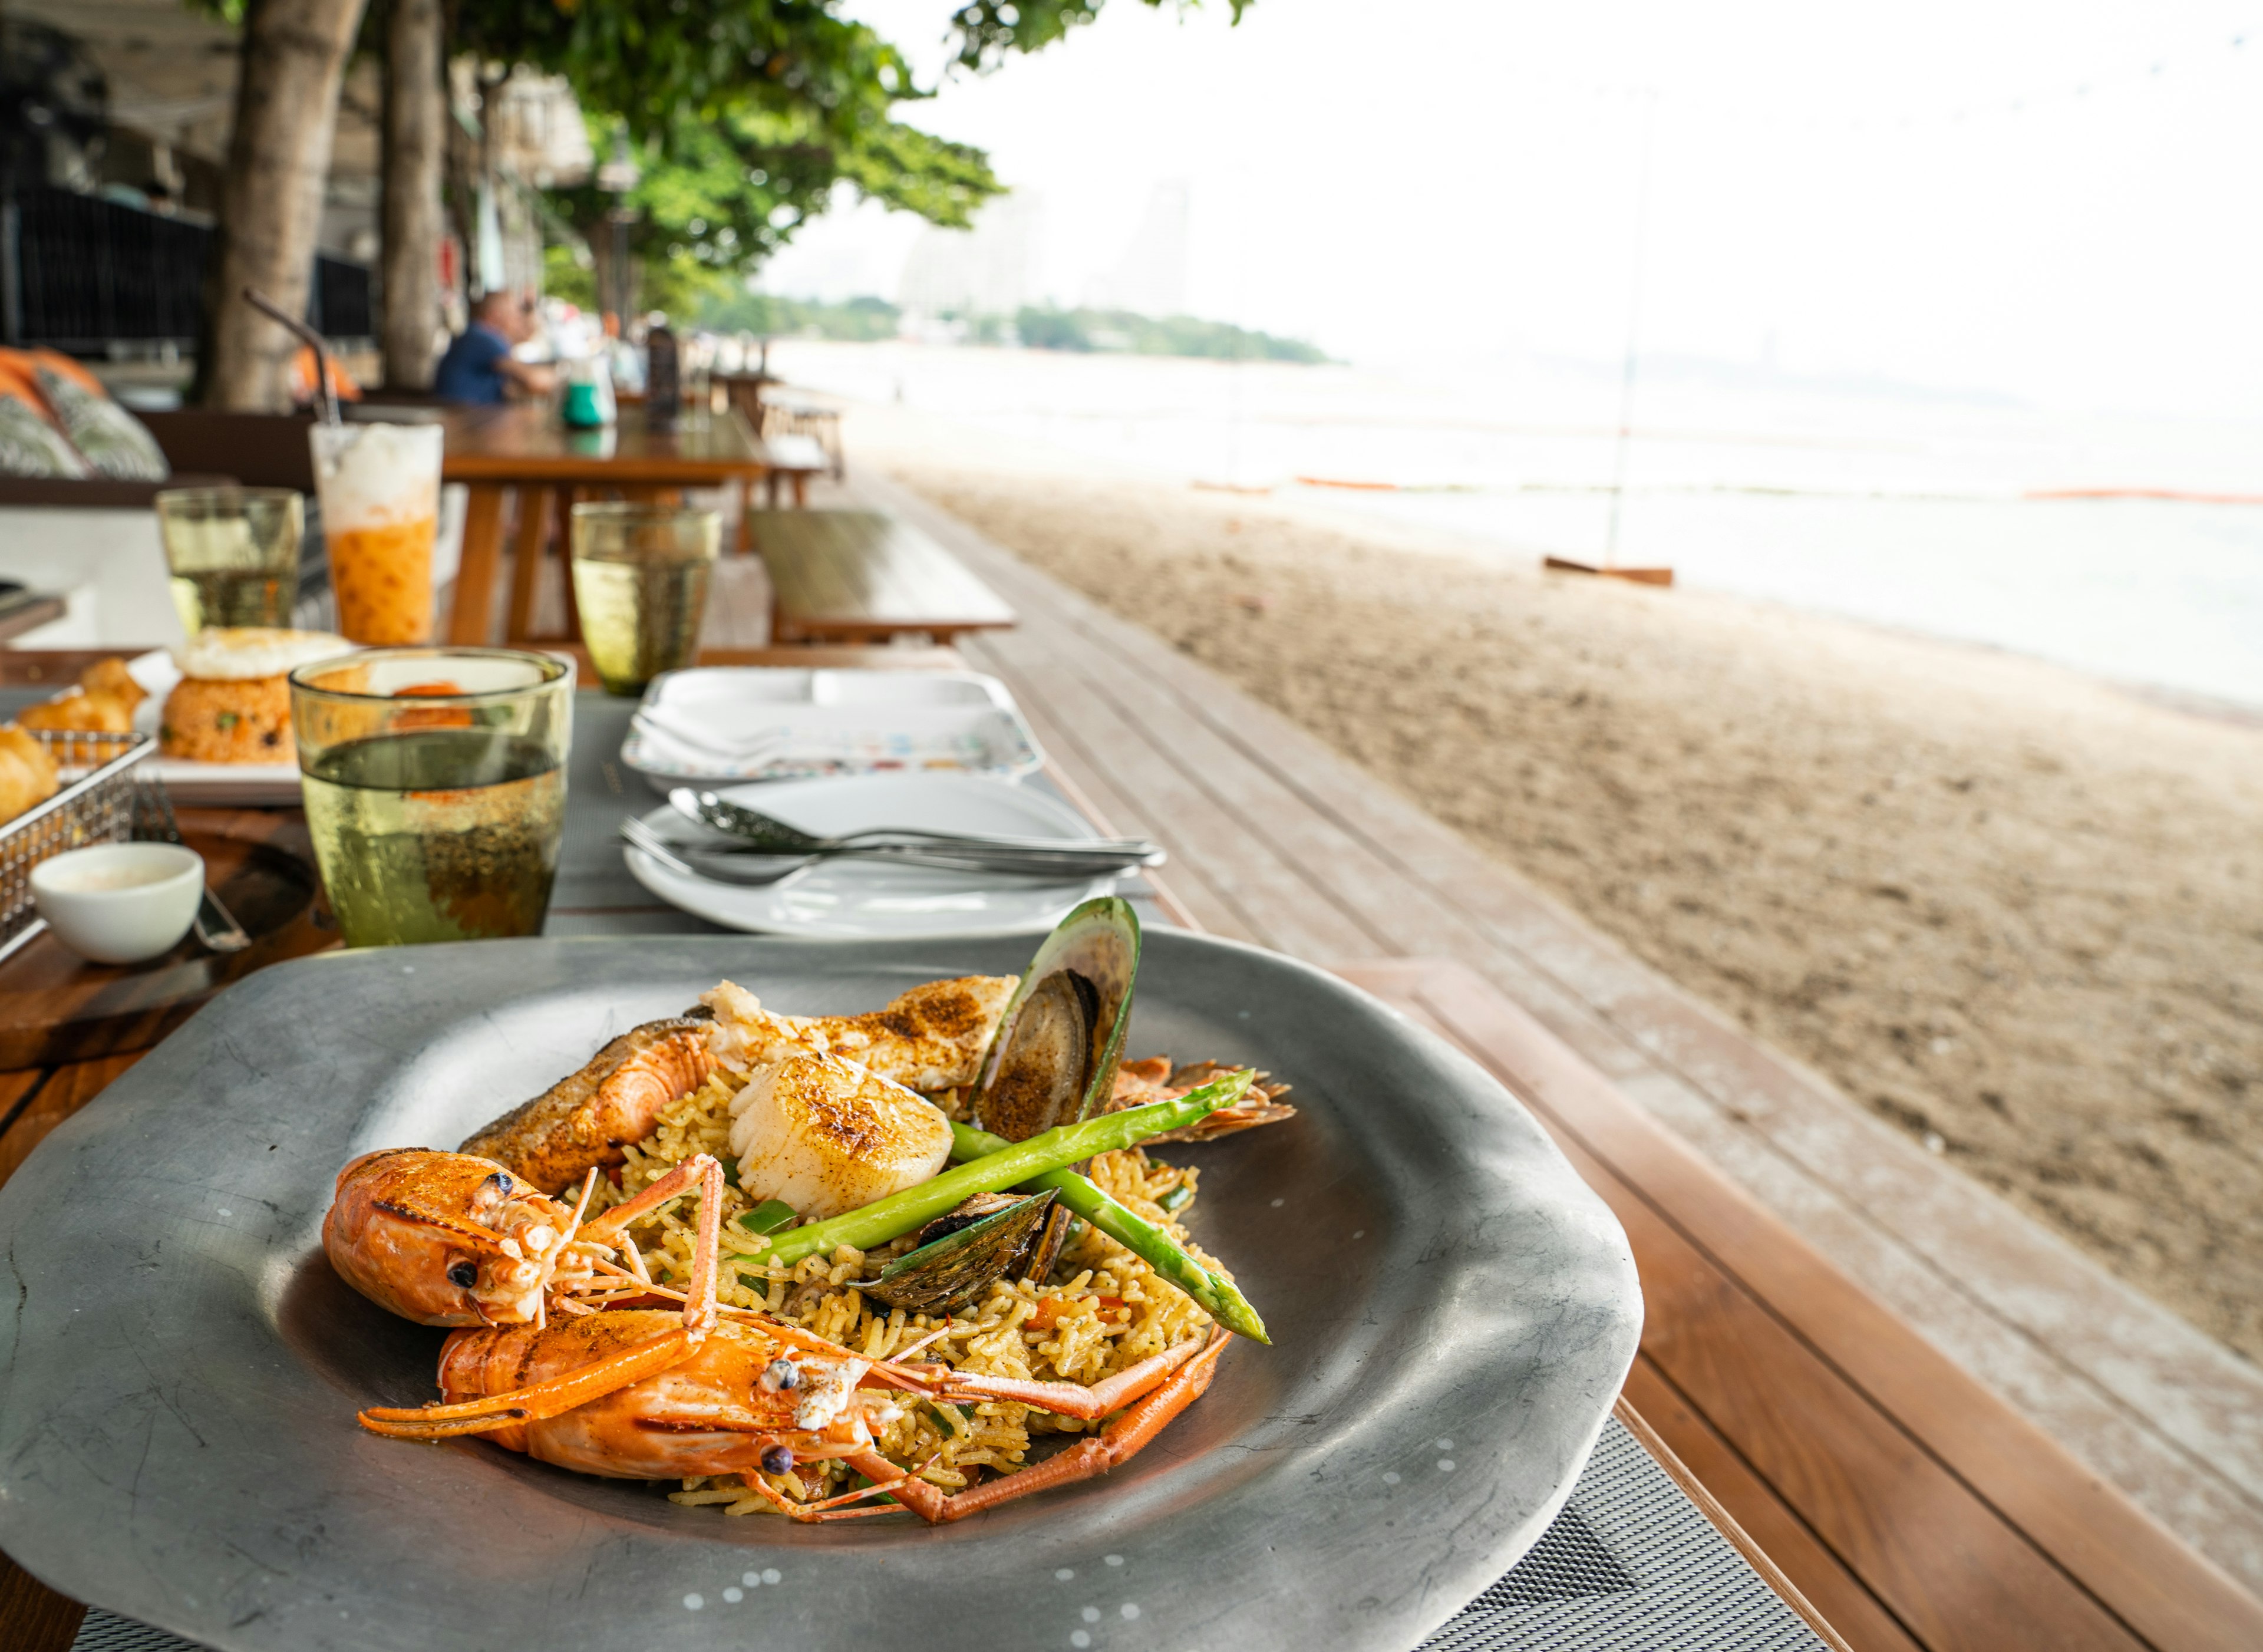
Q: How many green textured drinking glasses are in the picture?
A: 3